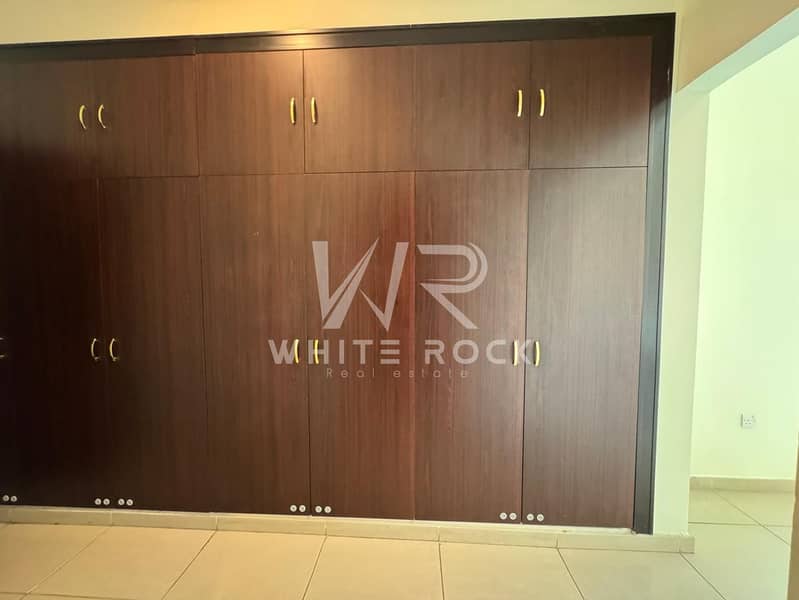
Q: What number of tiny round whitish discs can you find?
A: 14